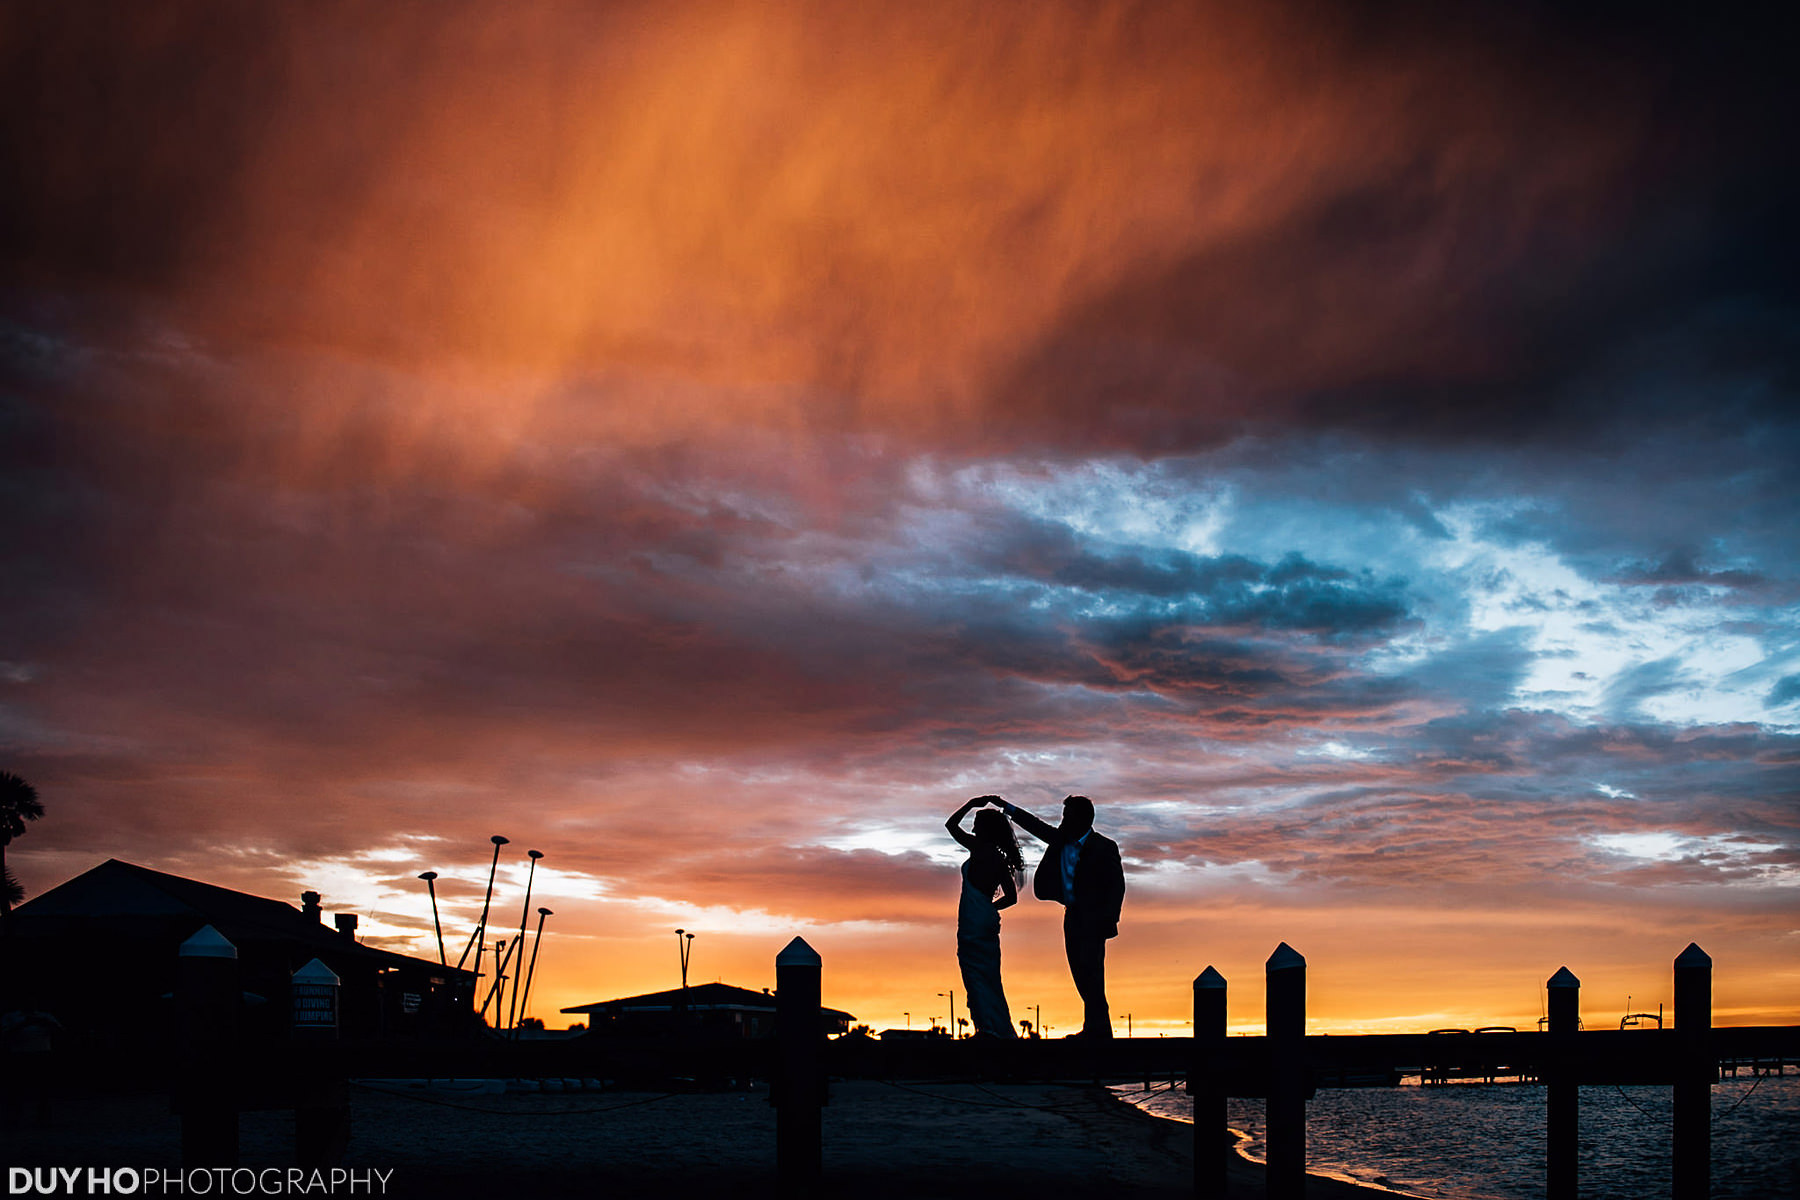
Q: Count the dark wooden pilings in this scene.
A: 7